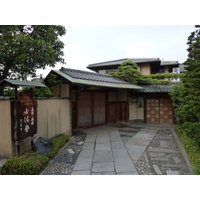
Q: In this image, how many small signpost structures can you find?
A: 1